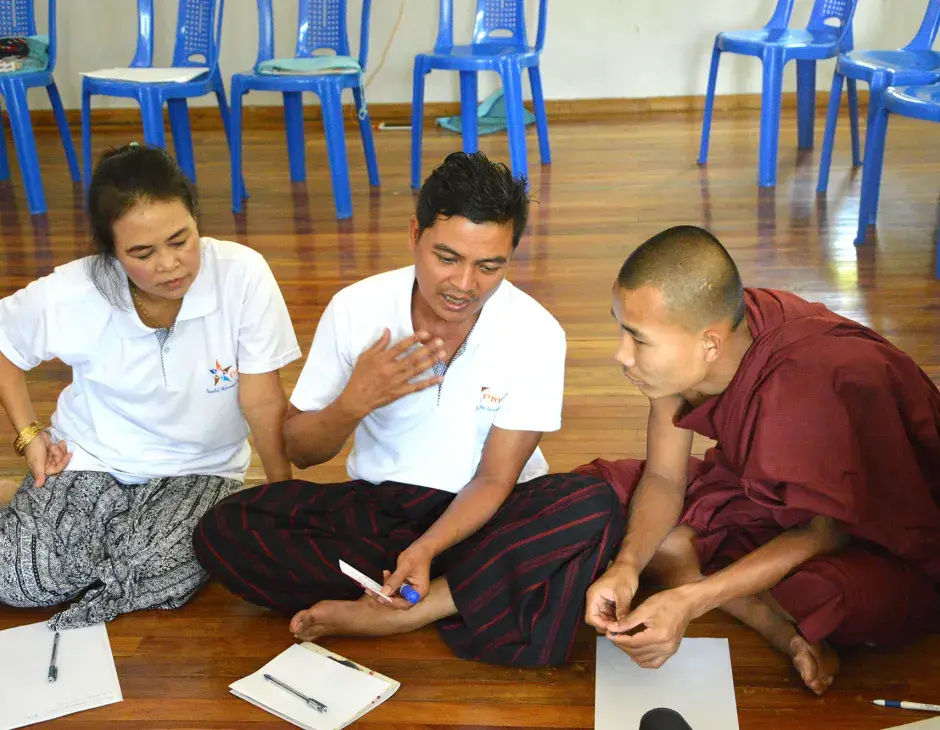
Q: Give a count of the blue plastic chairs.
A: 7